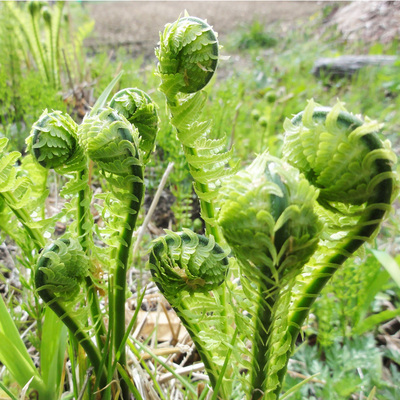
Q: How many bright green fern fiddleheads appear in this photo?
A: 8